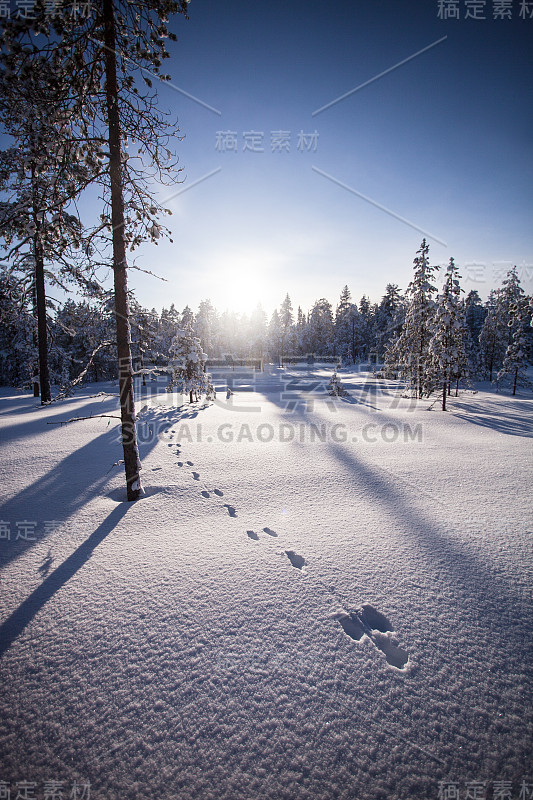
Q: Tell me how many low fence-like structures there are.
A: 0